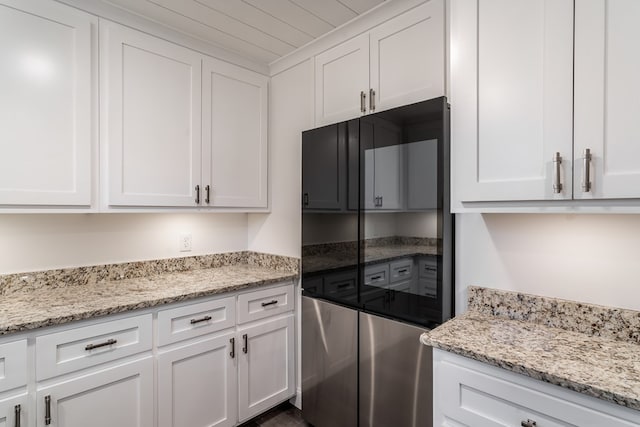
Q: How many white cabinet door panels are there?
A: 11